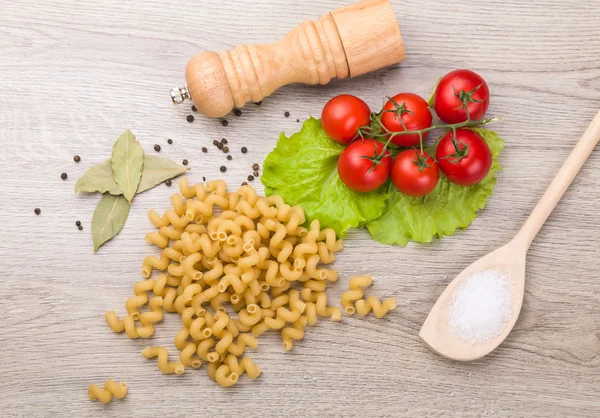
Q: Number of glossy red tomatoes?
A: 6